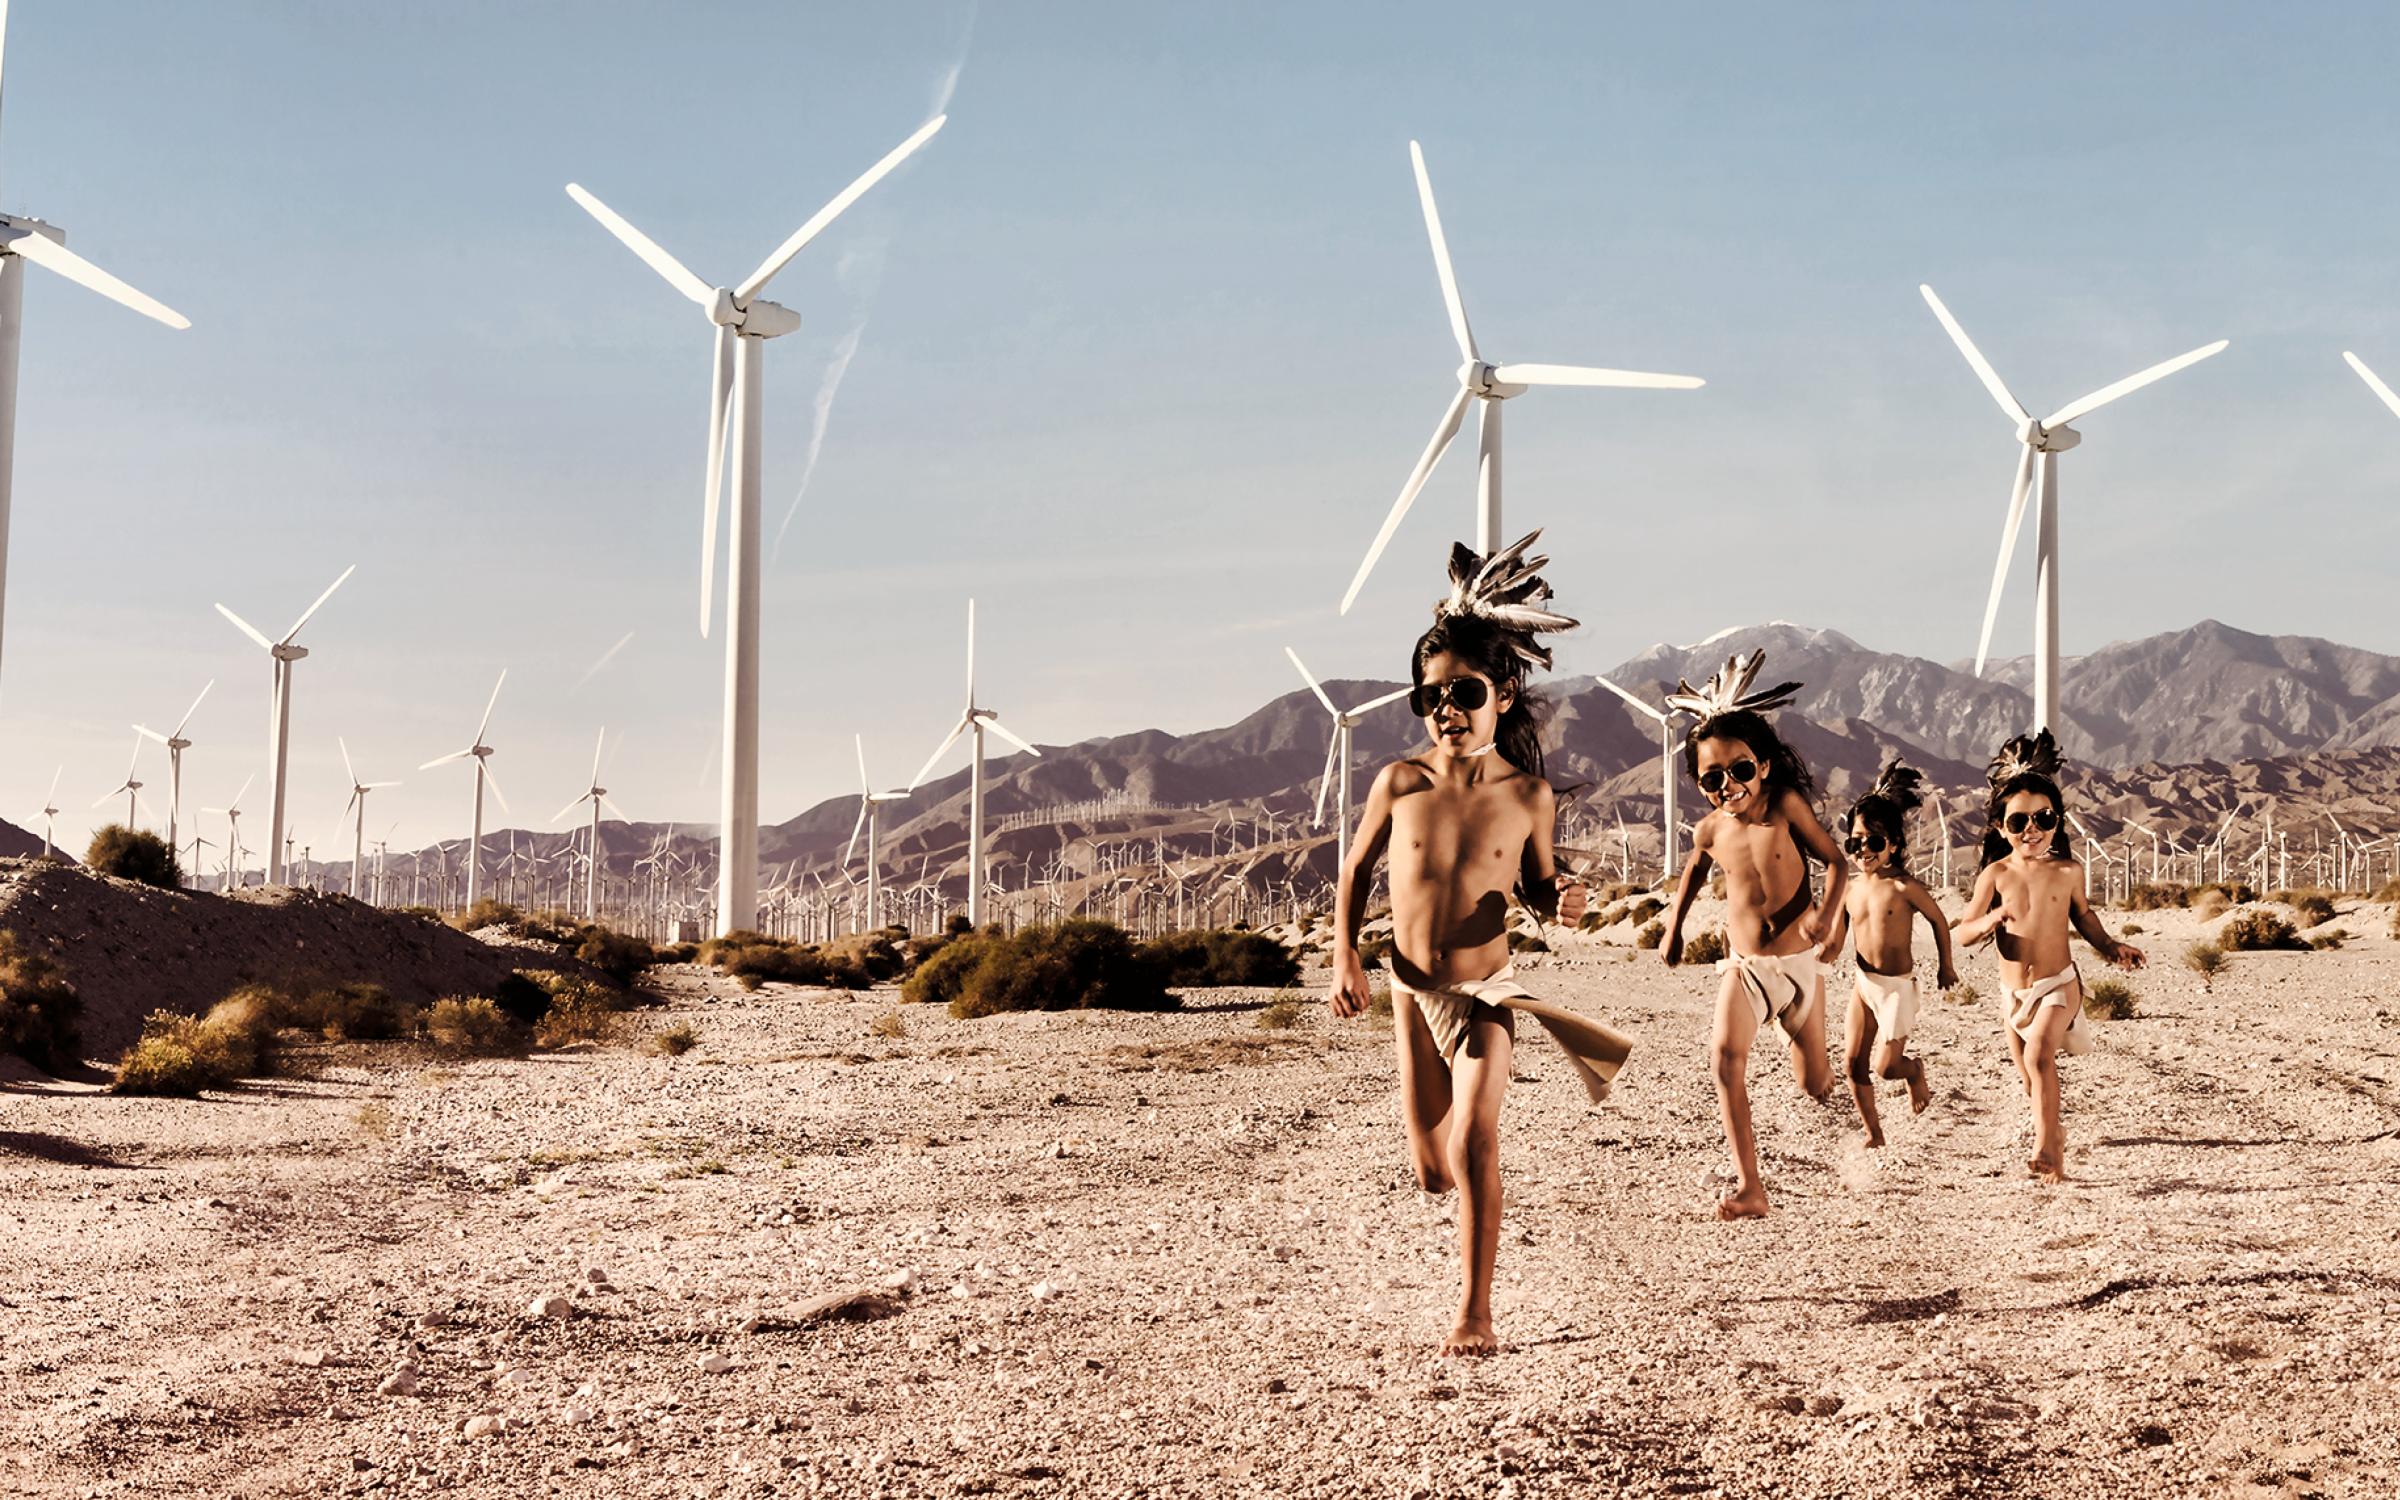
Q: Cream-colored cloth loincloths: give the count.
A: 4